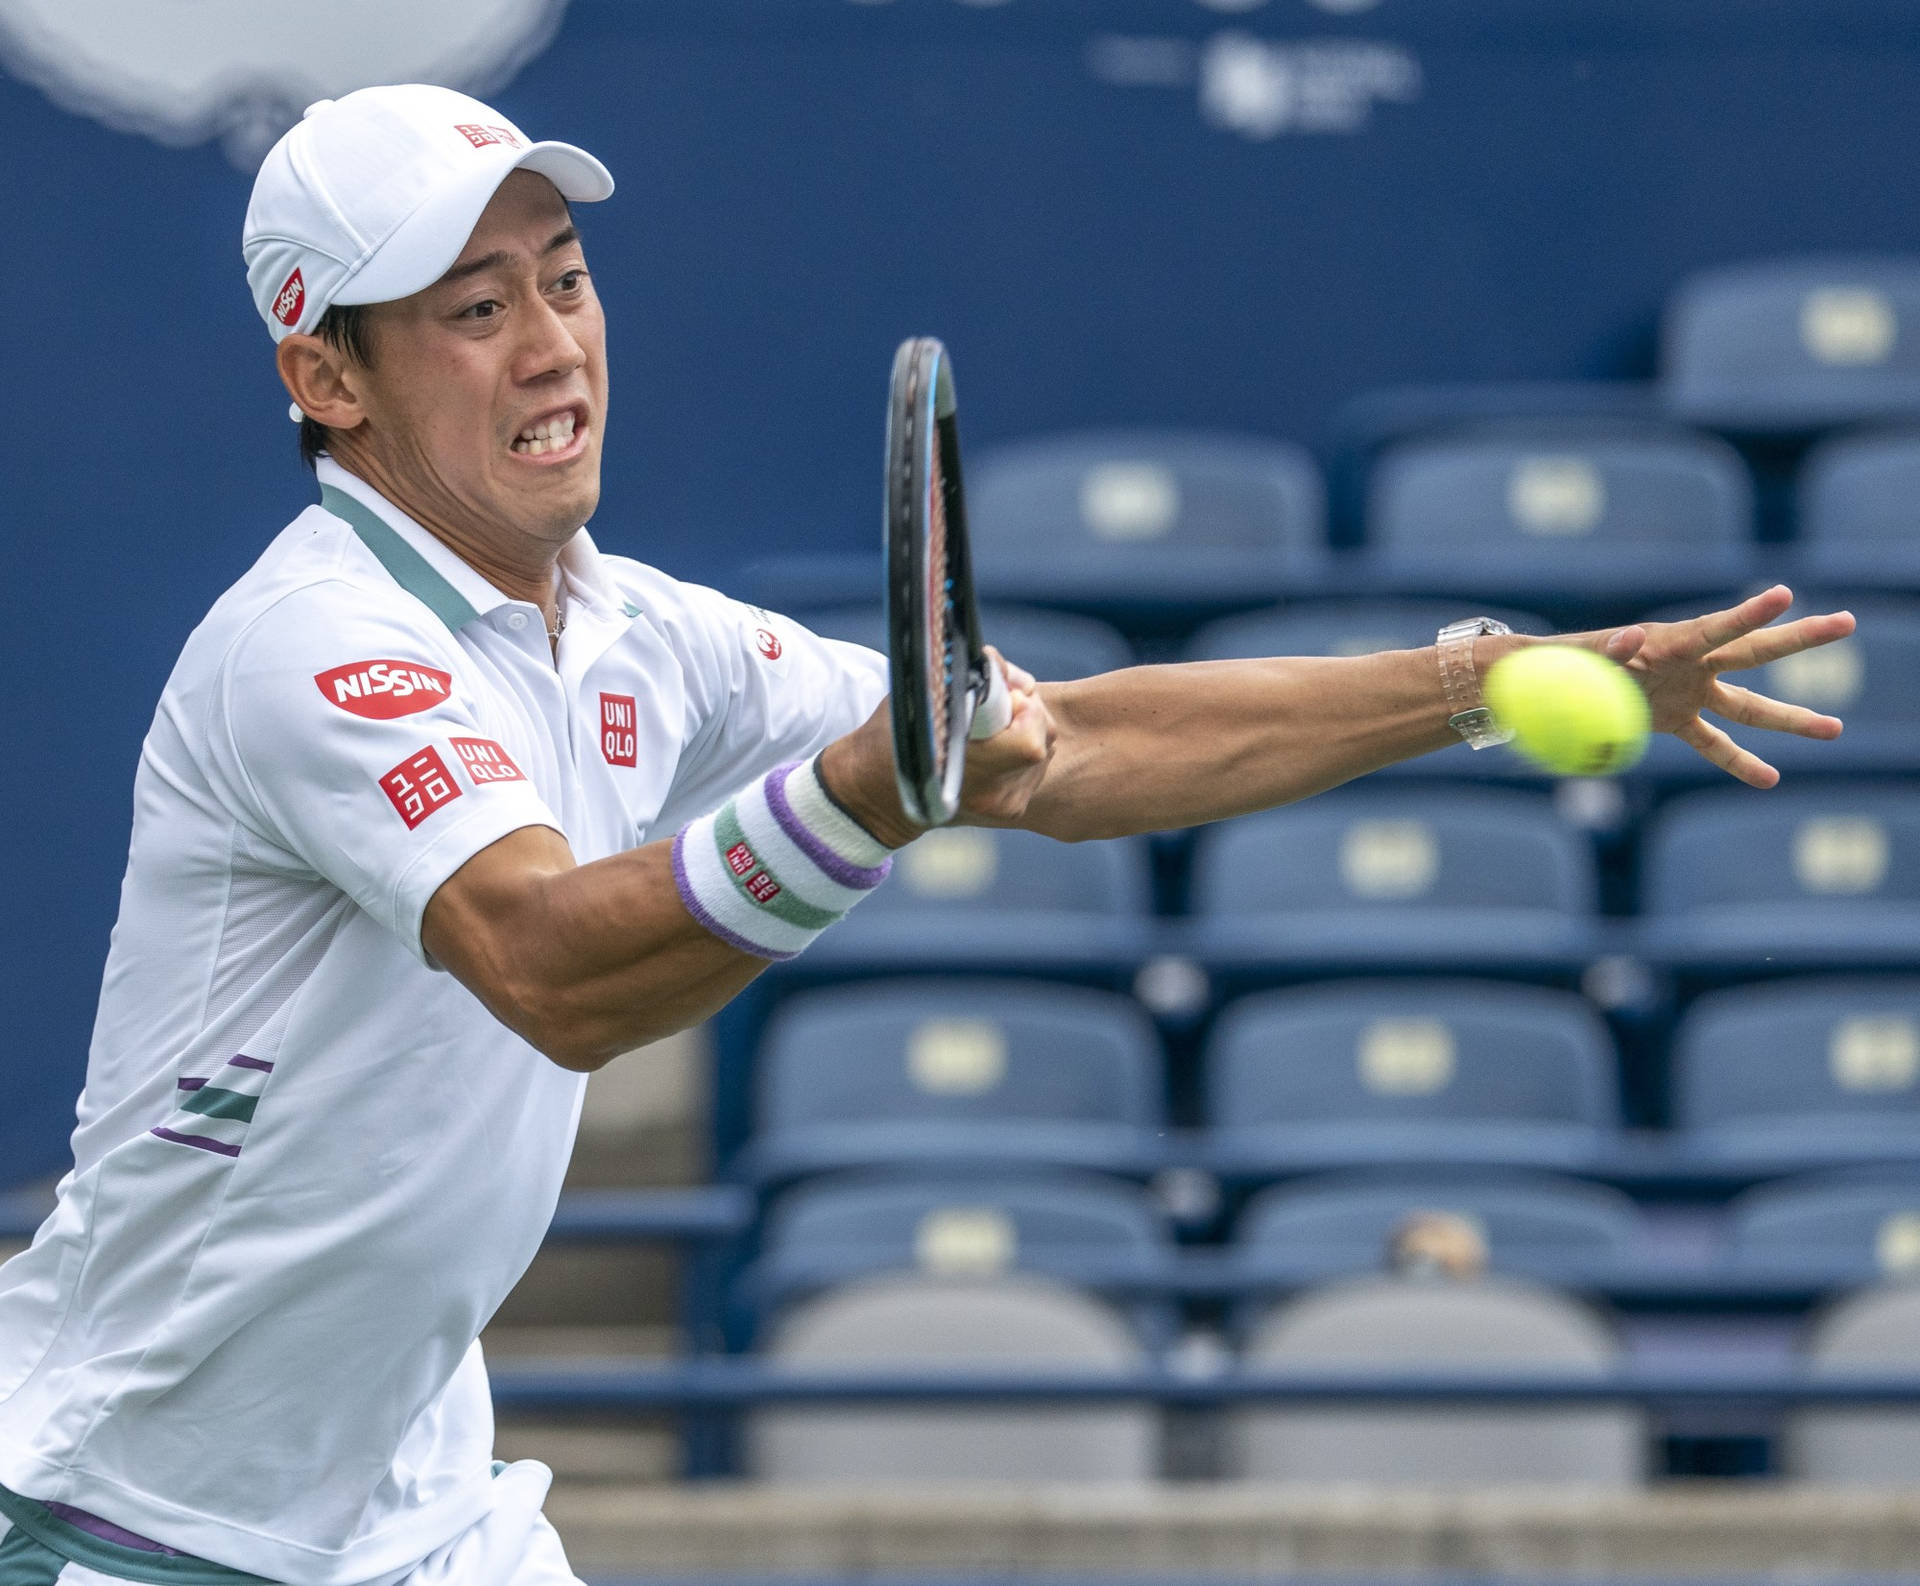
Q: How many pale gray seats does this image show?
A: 3